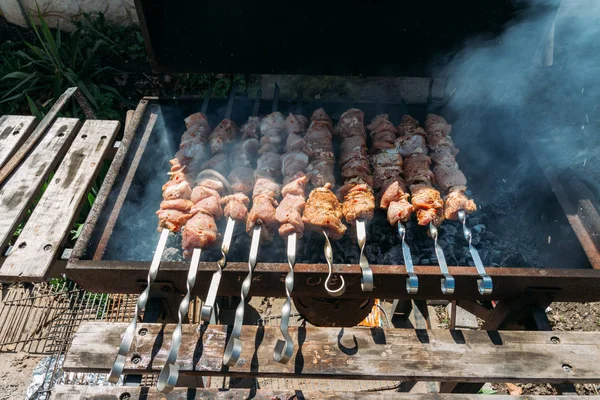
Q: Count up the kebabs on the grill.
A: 10